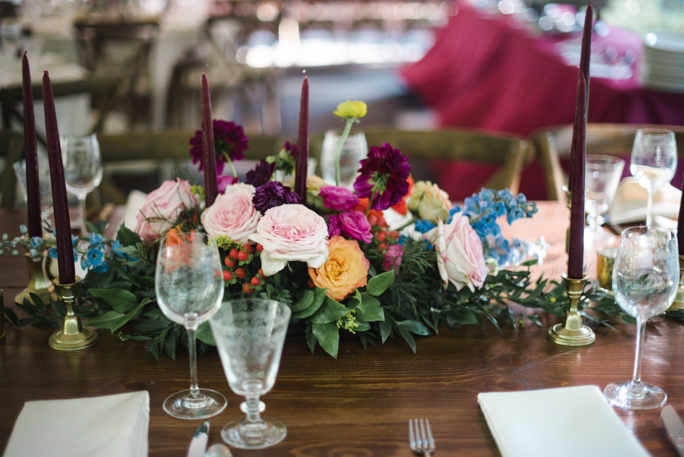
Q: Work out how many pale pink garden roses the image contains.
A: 4